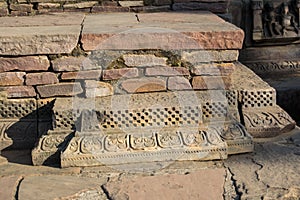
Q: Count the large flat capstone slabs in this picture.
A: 2